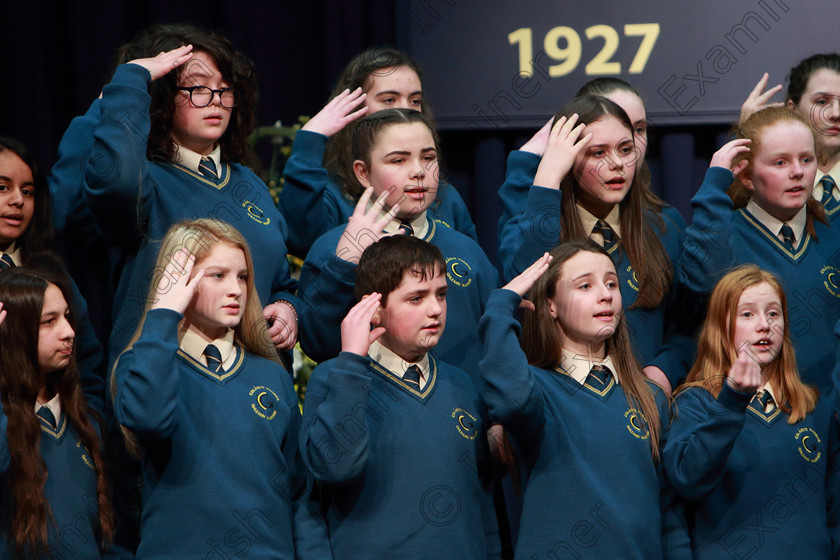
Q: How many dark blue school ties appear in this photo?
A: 11